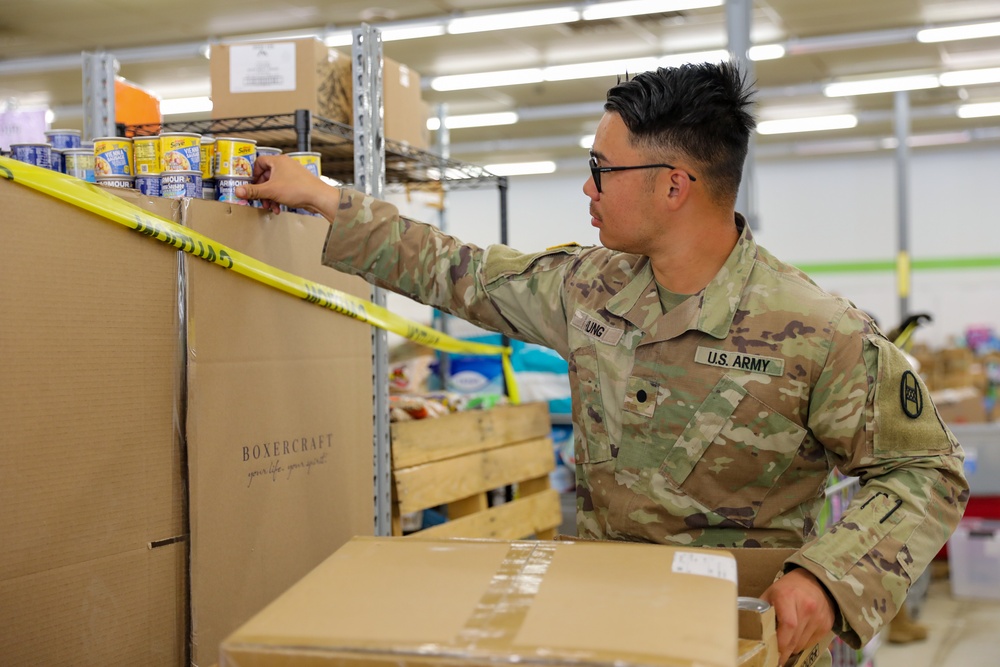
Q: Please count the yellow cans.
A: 6